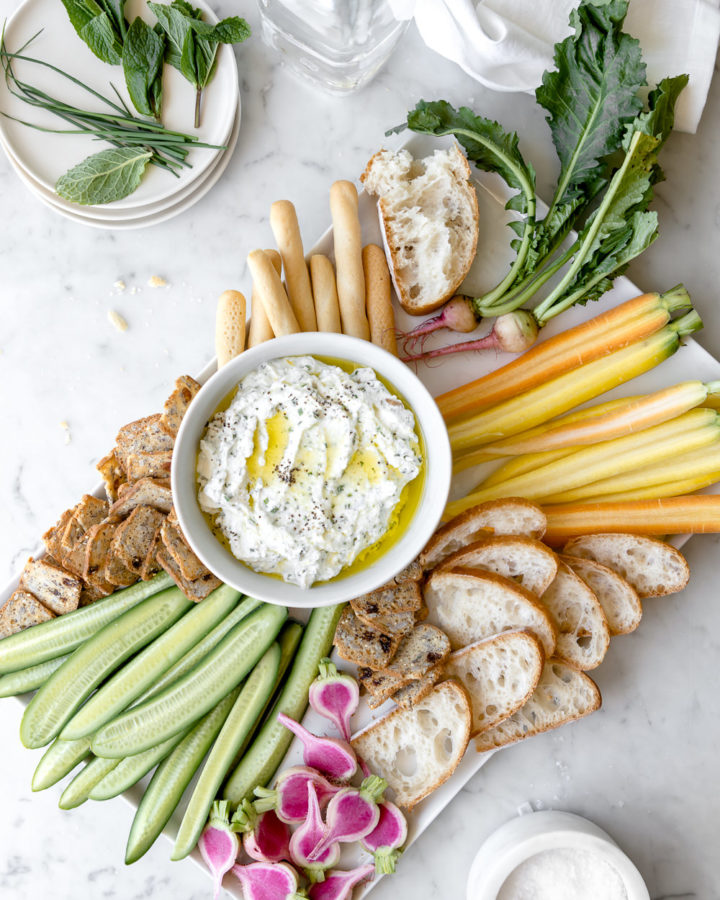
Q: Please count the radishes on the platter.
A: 12